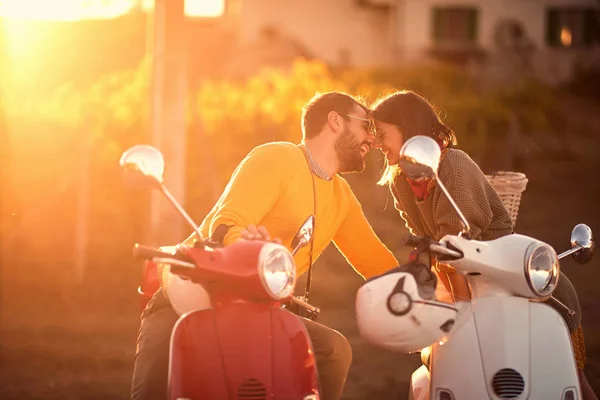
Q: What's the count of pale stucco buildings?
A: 1